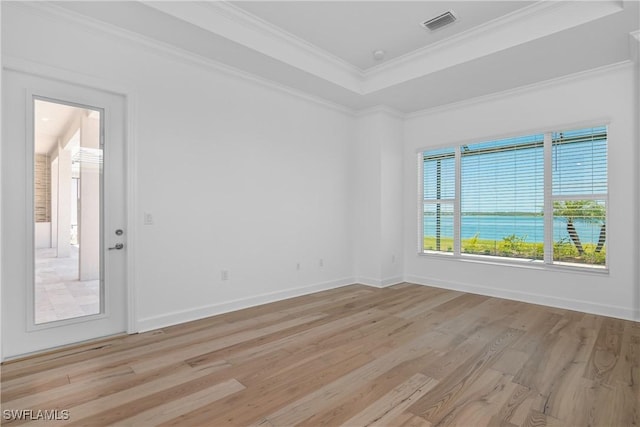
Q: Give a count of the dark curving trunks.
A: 2